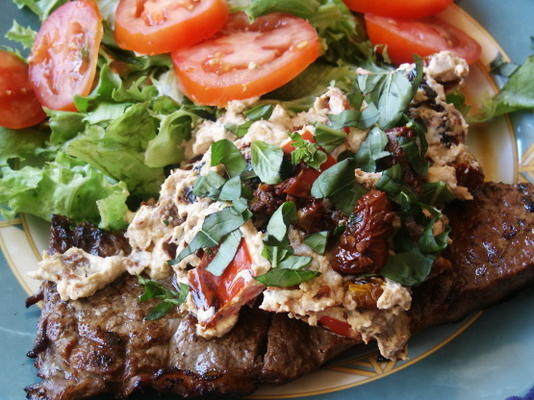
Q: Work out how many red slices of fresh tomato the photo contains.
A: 6